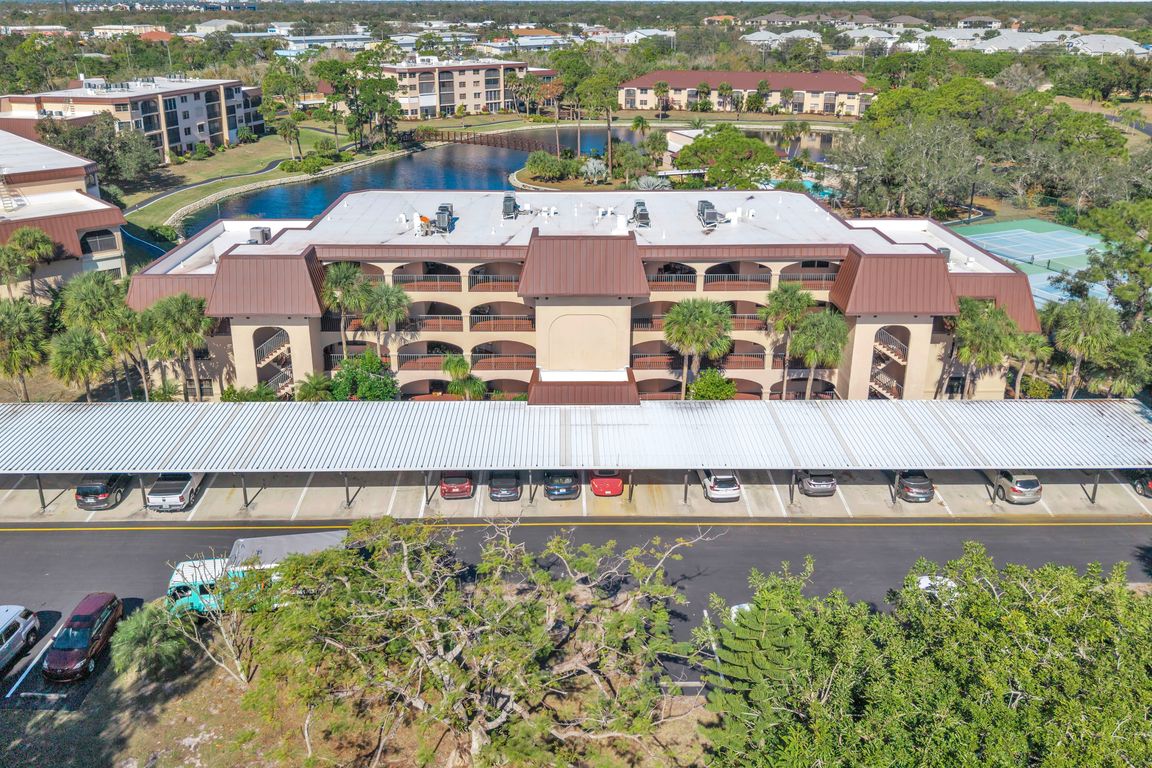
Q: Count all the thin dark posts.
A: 12